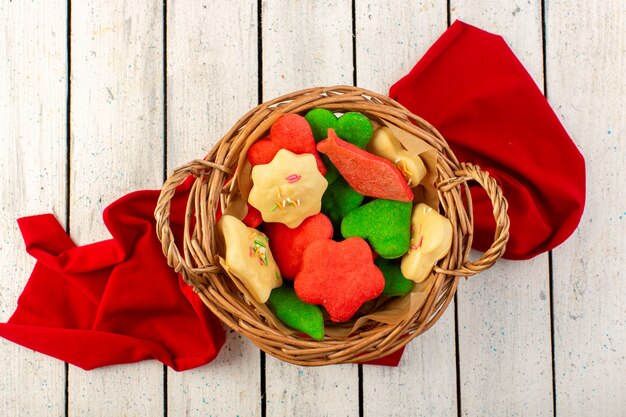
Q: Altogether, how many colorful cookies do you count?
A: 14